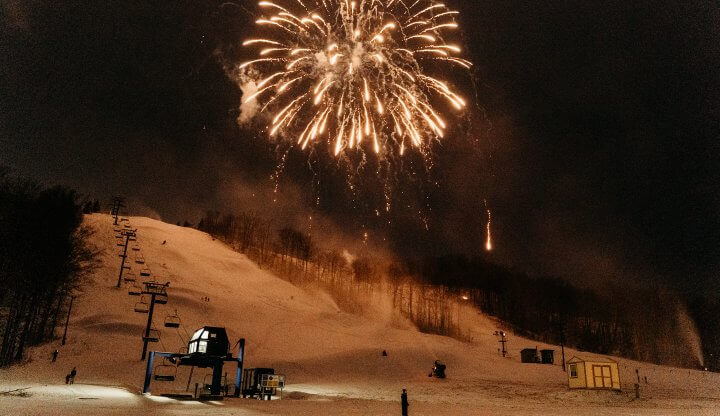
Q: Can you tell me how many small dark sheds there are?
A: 2